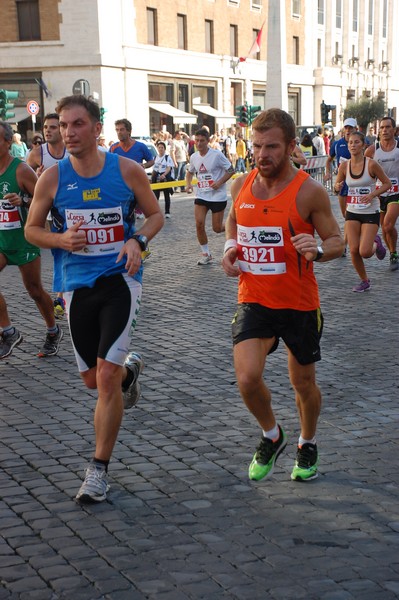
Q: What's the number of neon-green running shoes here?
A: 2